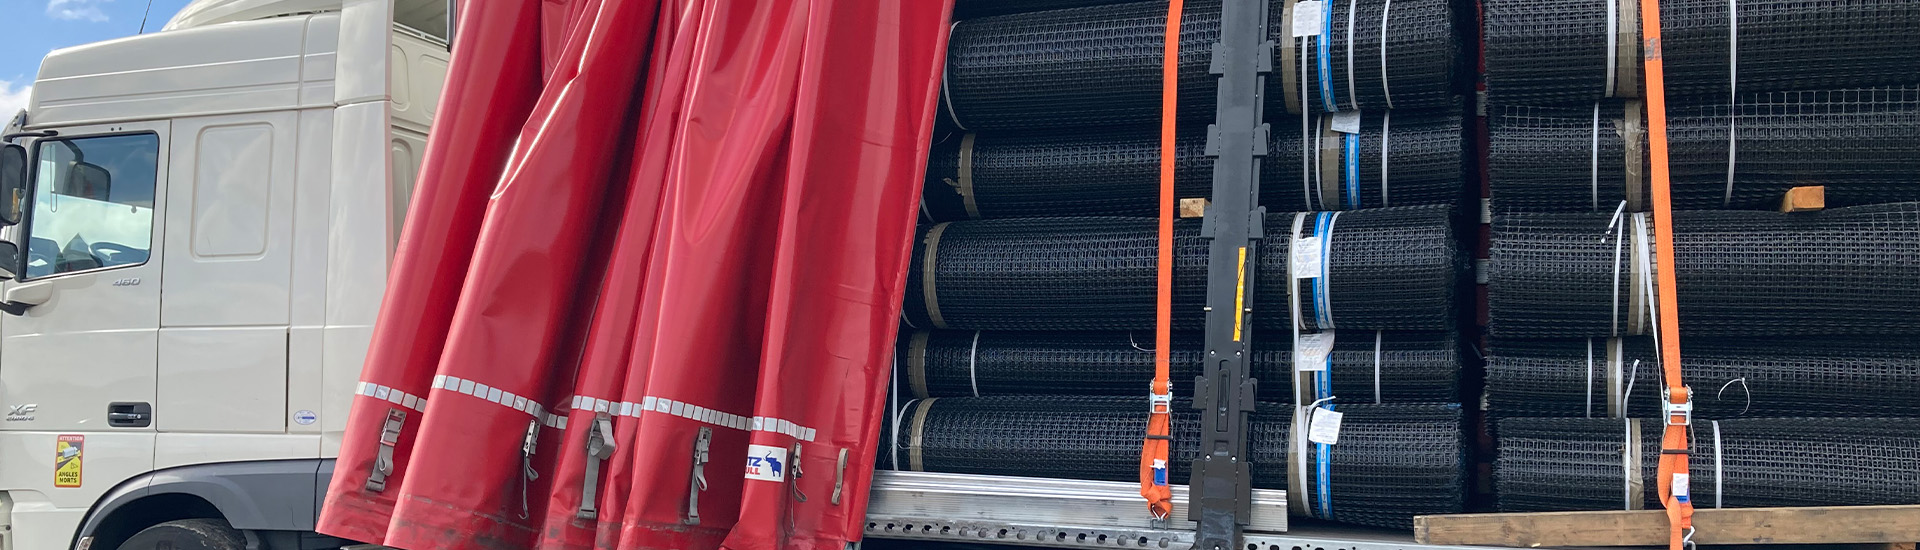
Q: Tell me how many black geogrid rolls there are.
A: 10